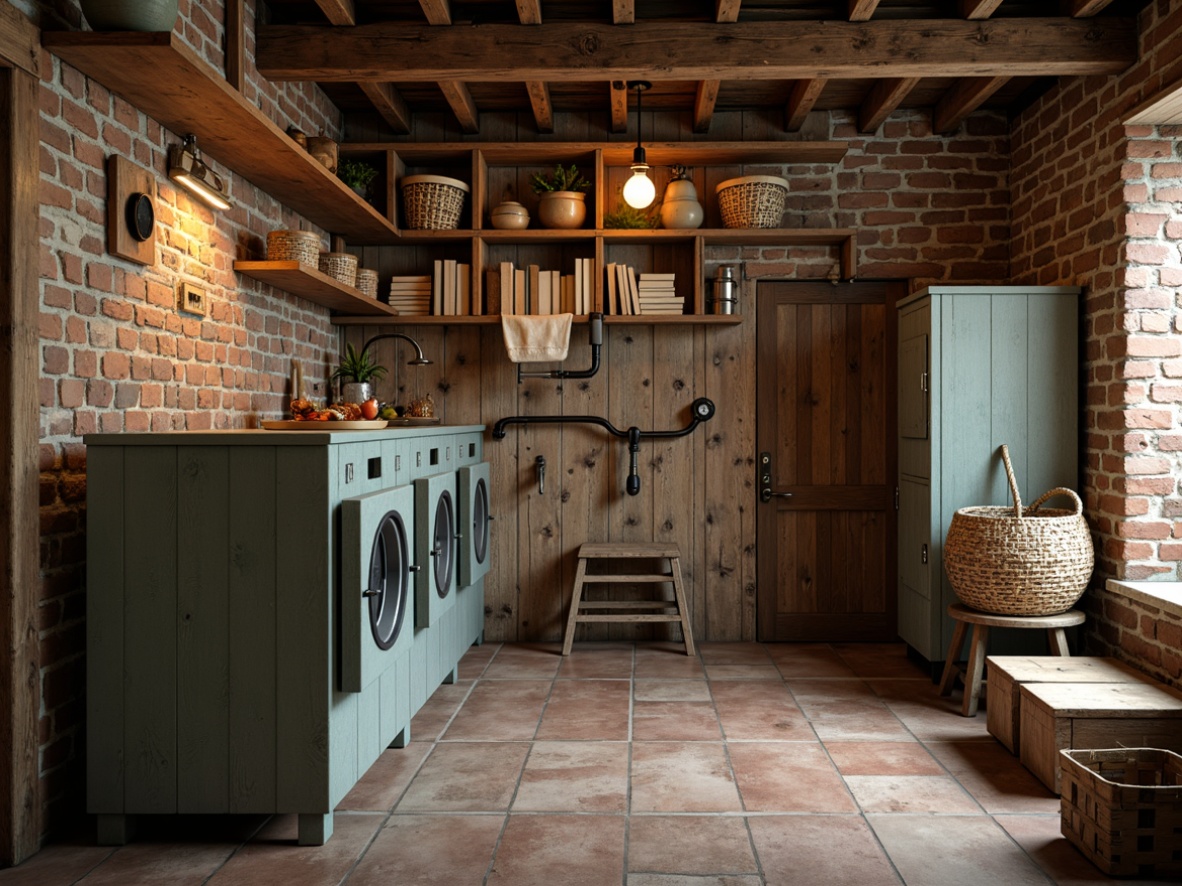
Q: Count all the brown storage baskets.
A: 7